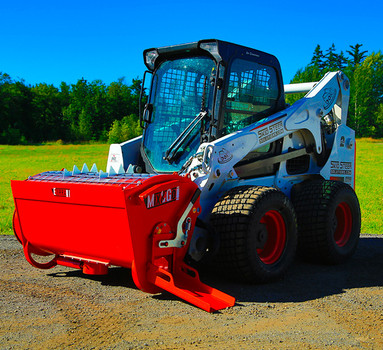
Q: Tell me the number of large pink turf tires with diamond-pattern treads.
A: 0